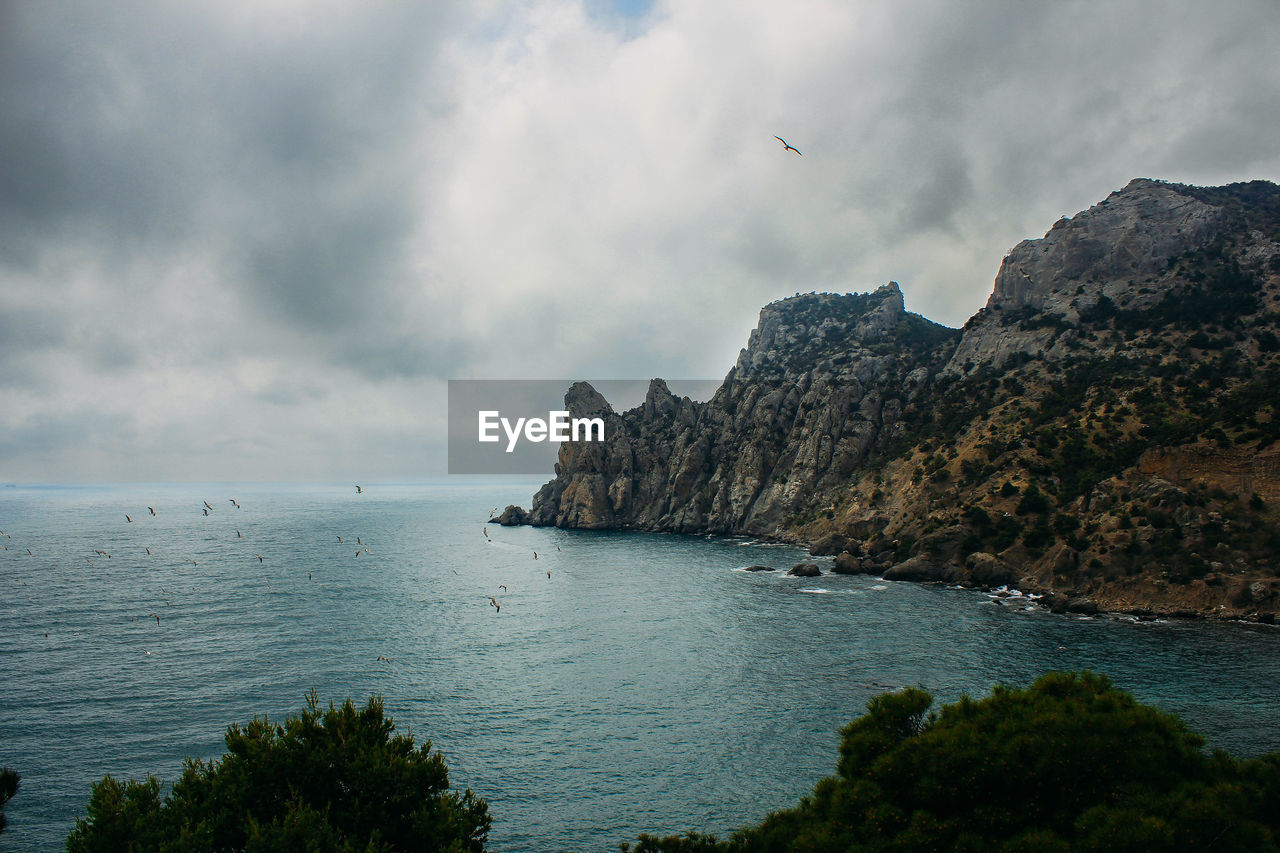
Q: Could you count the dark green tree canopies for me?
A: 2